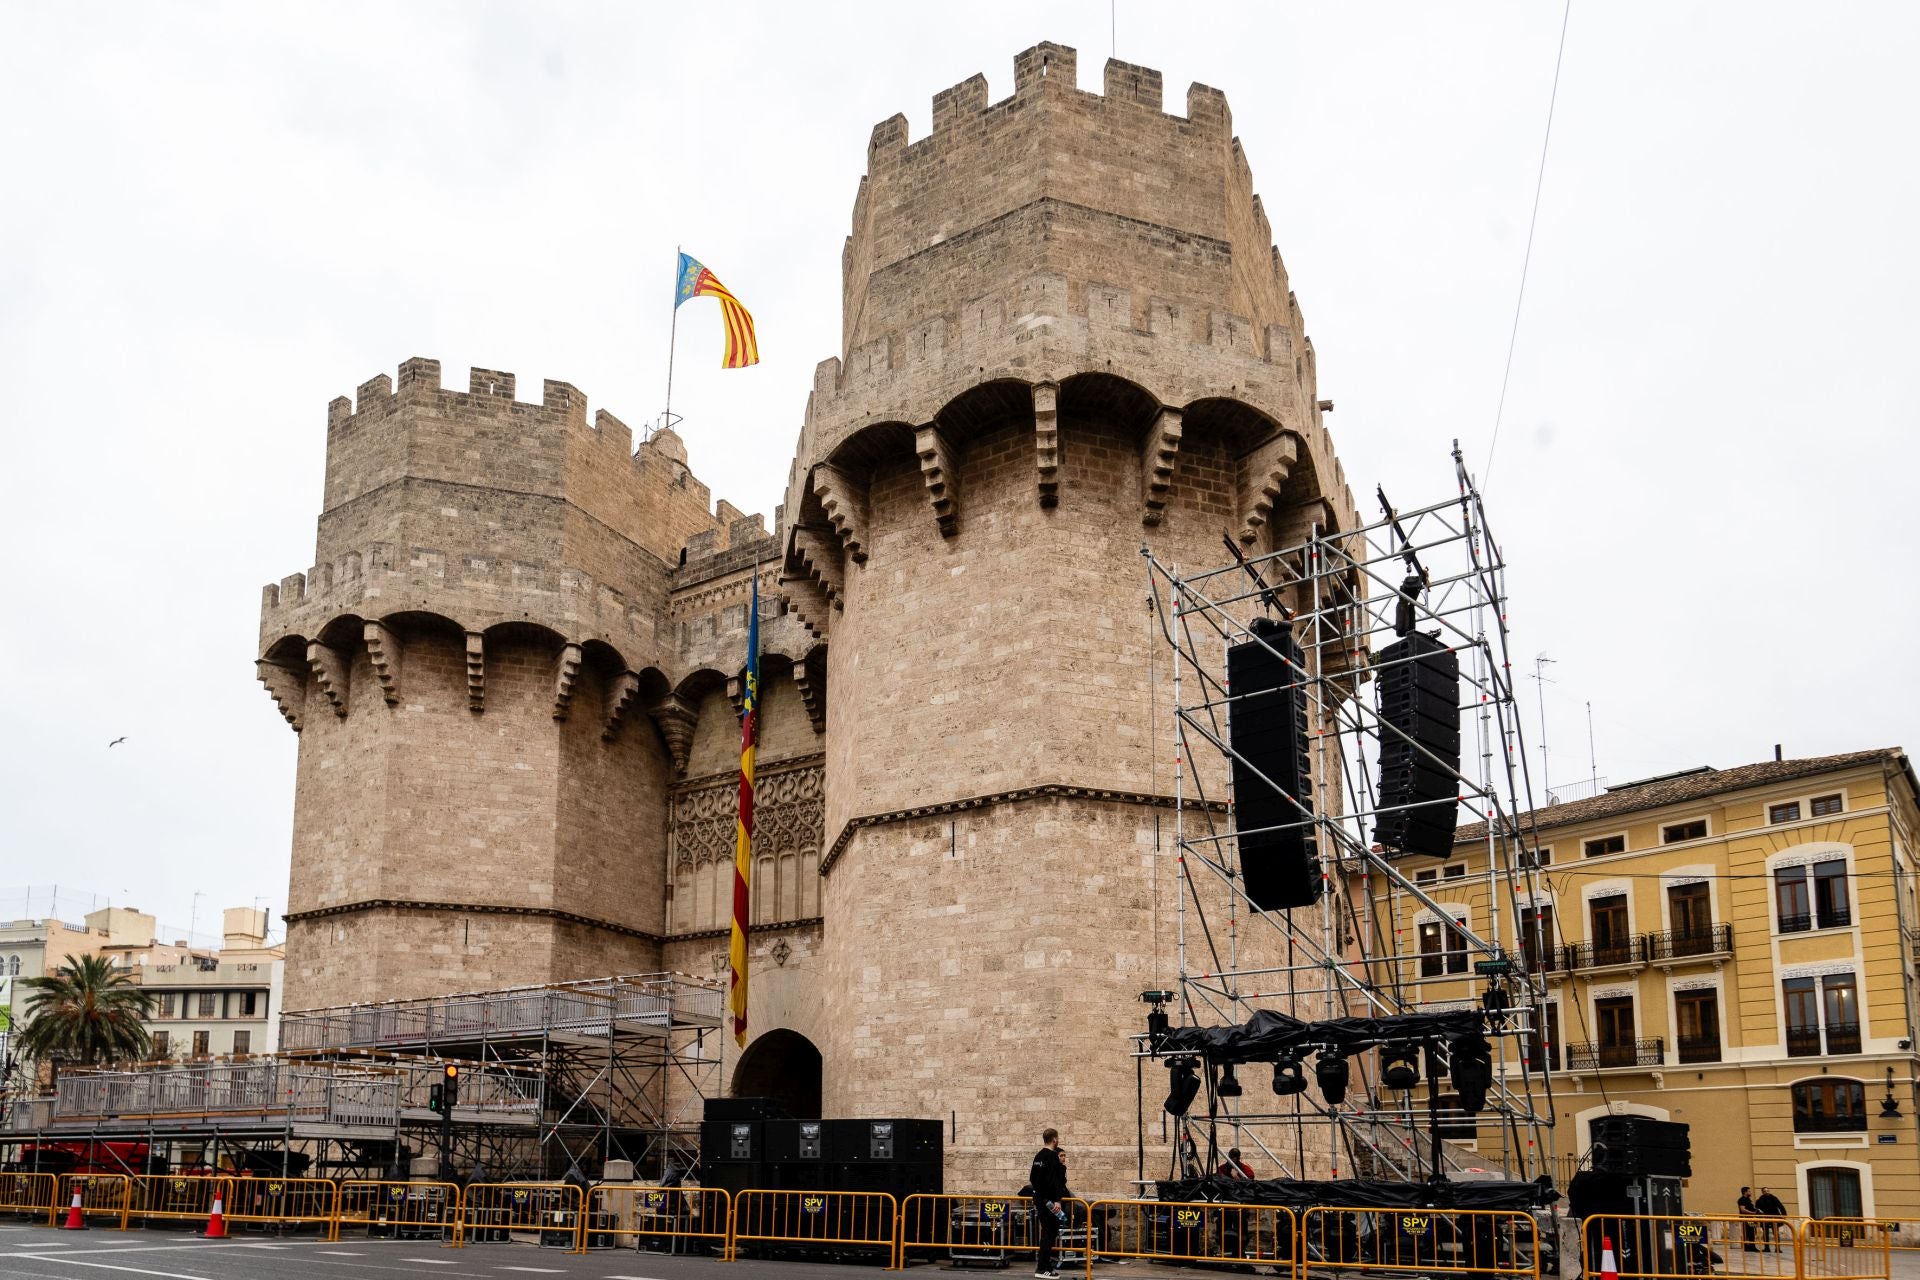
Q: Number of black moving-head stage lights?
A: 6